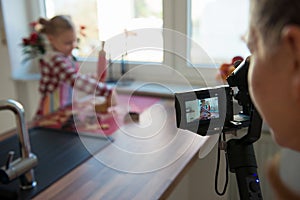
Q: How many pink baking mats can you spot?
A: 1